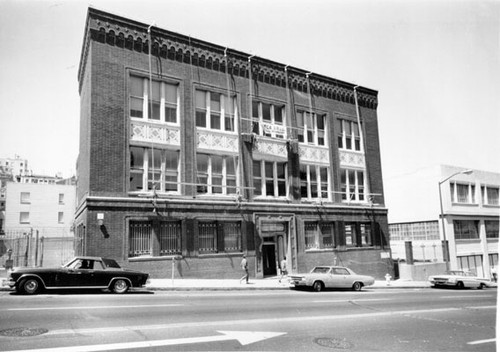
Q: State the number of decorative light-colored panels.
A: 5